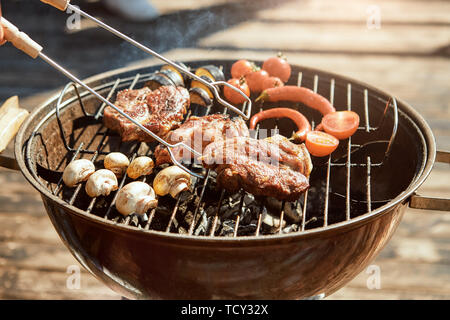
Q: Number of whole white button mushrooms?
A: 6